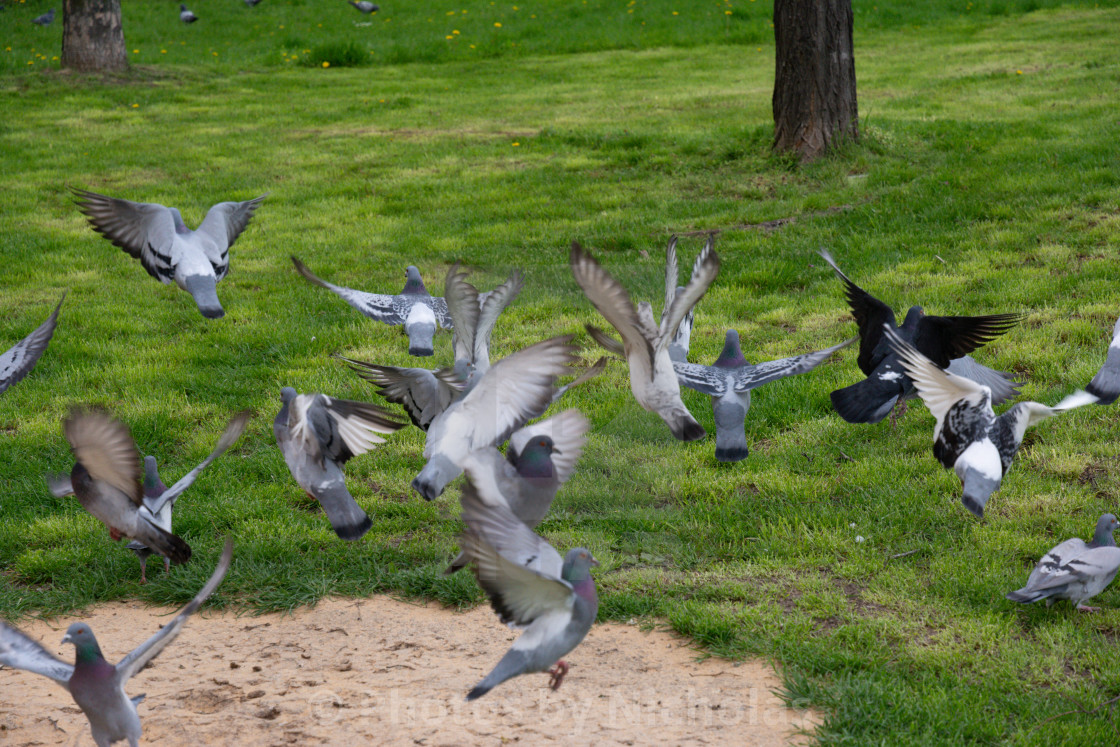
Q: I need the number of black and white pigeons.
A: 1